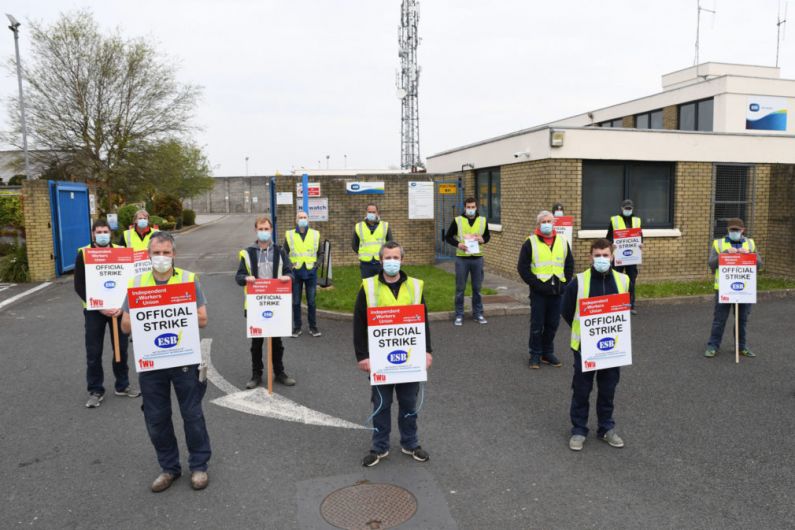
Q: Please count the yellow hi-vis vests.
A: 12